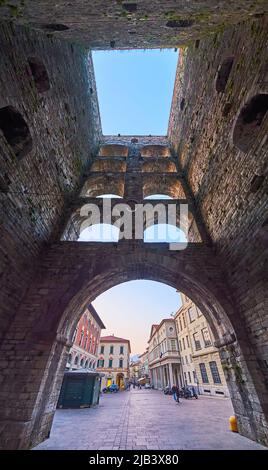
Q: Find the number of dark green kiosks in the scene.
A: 1